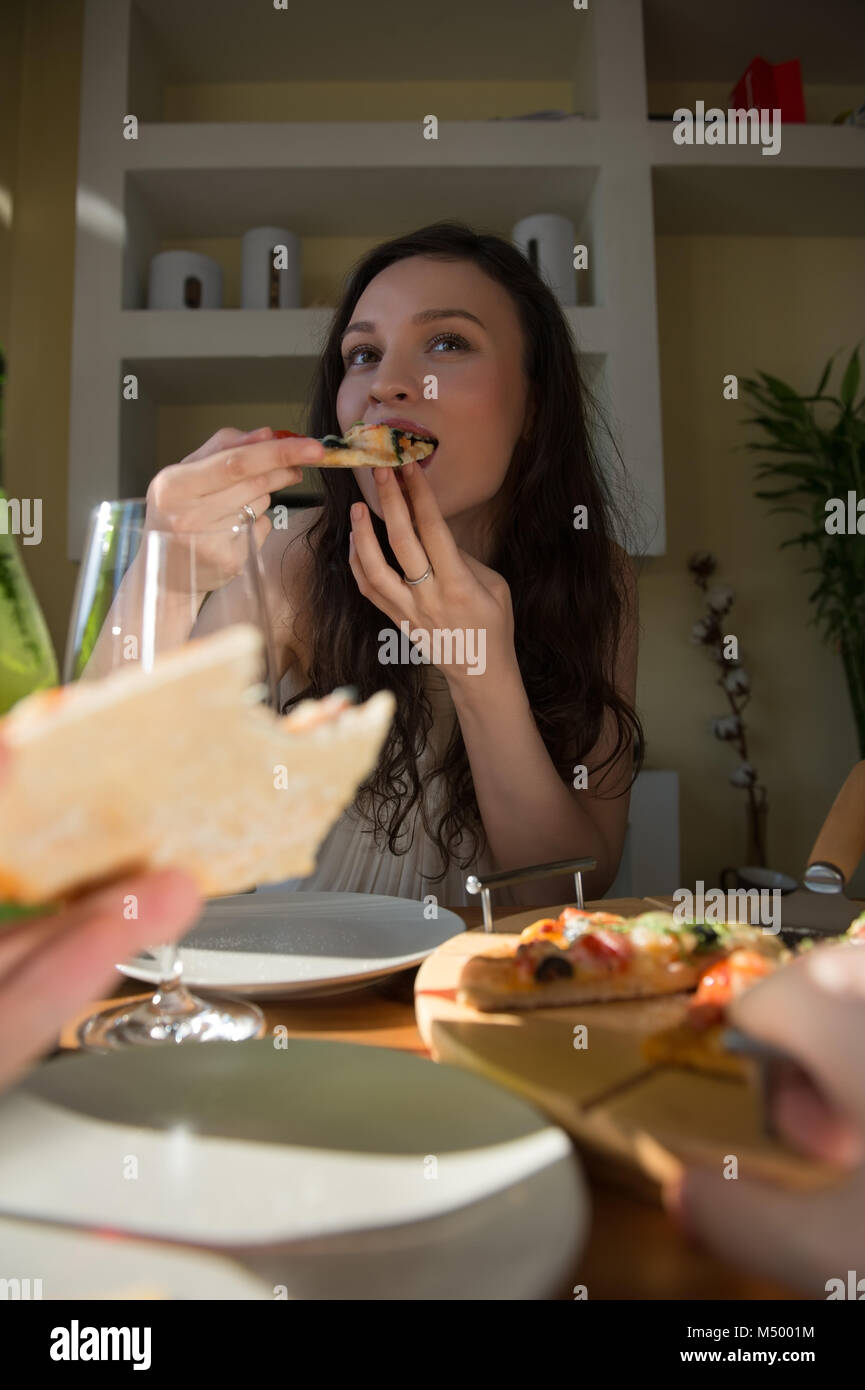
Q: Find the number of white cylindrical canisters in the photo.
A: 3